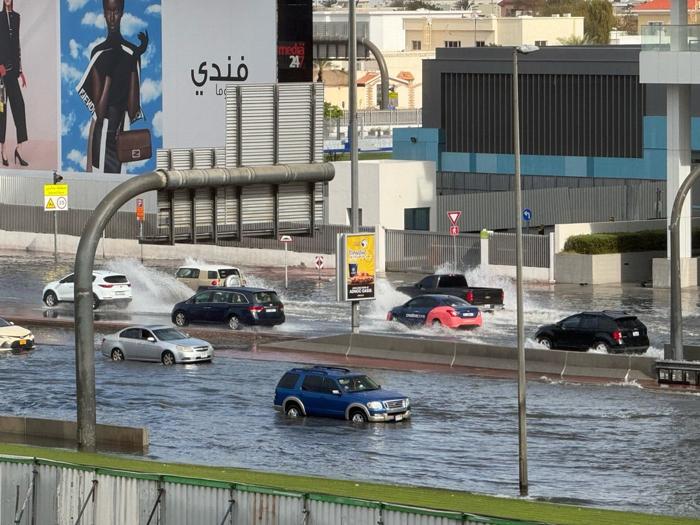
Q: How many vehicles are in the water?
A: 9